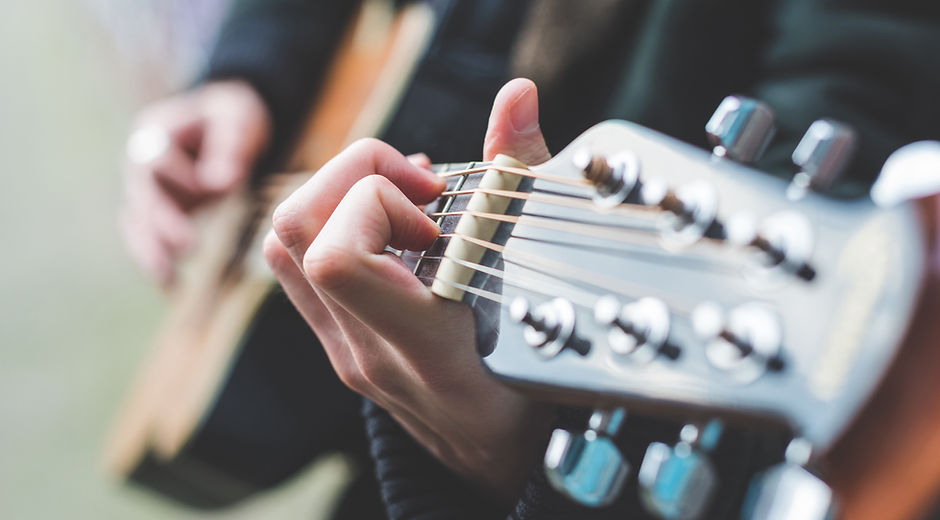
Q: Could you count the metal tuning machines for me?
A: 6